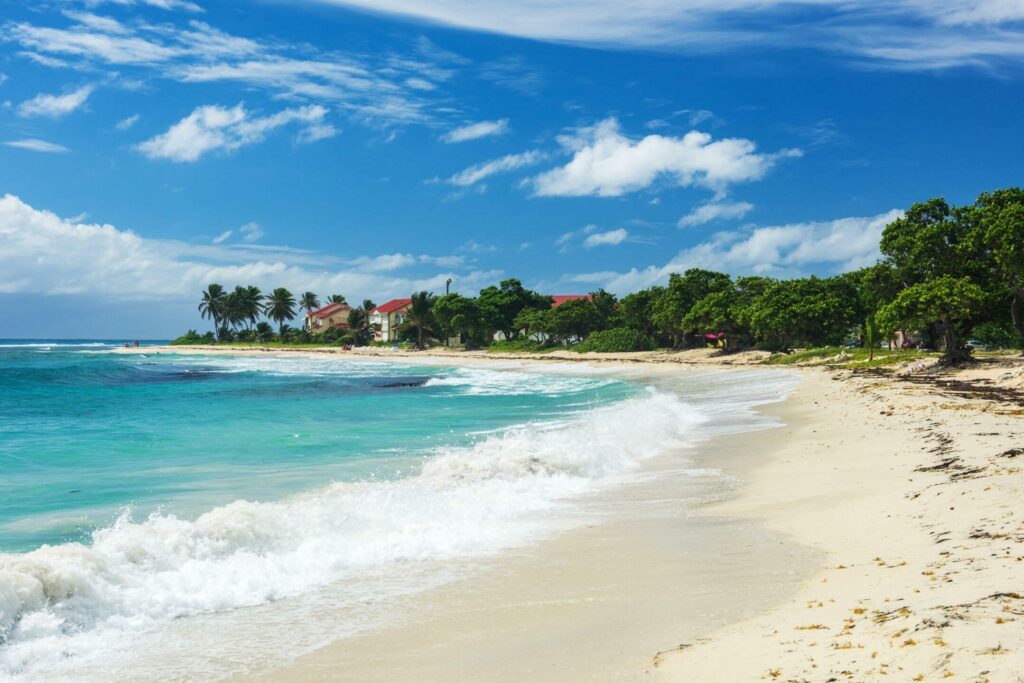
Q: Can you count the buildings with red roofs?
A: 3